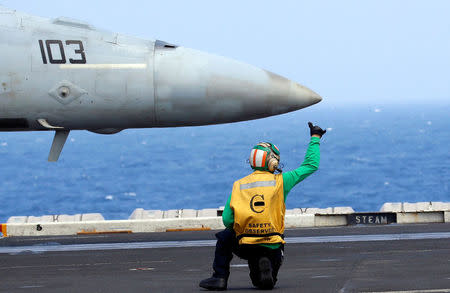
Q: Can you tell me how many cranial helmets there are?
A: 1